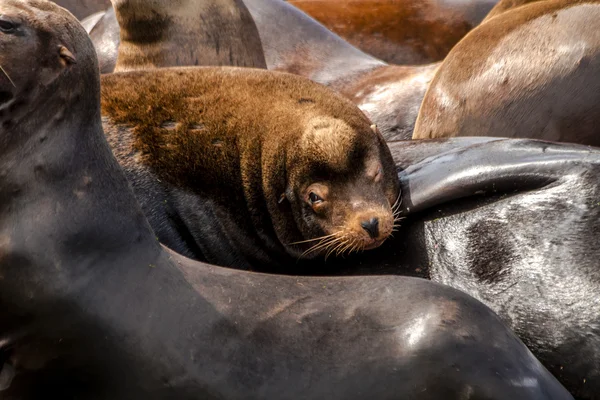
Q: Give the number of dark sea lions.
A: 2